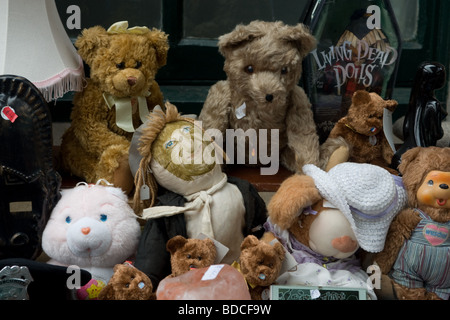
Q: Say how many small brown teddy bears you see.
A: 4